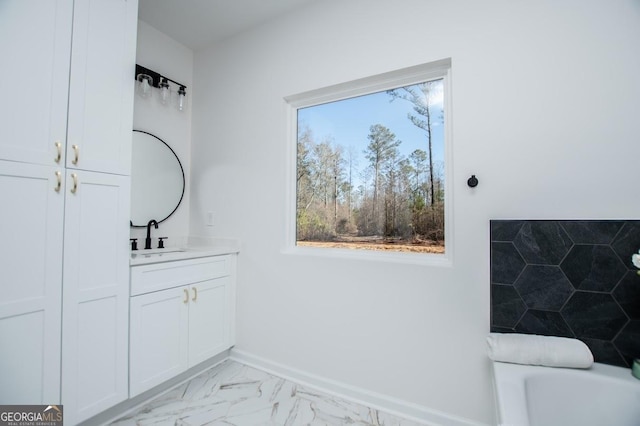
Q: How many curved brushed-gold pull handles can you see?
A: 6